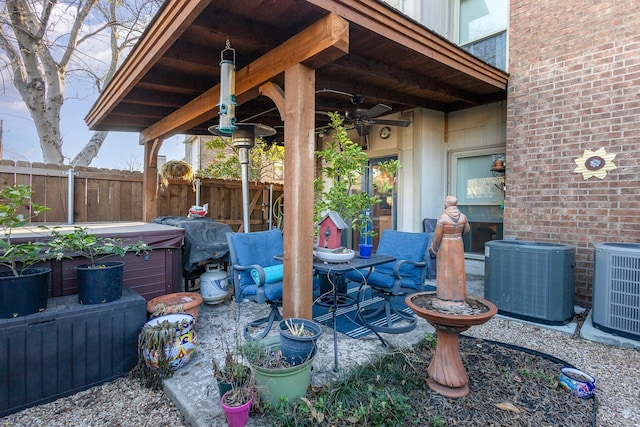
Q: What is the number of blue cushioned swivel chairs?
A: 2